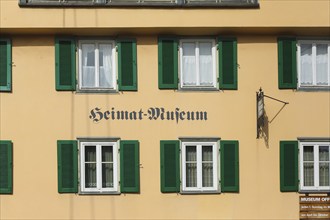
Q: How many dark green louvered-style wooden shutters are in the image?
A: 12